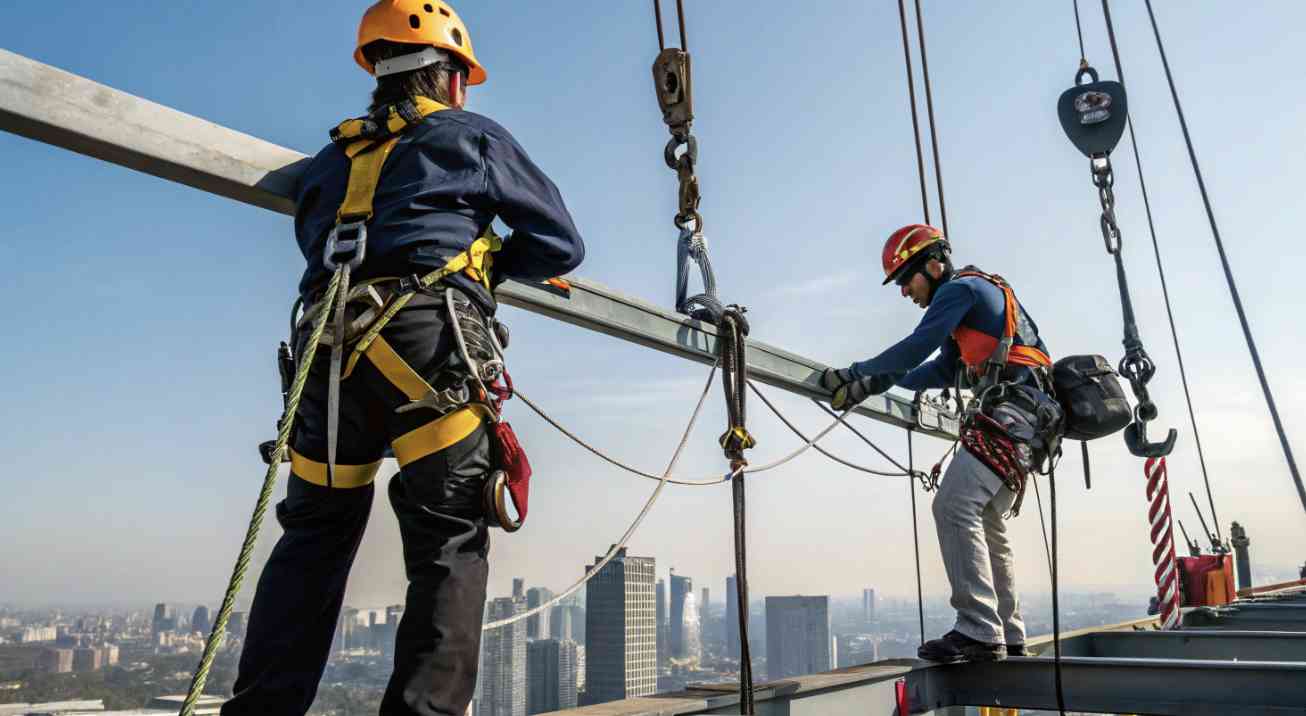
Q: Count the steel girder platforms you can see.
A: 1